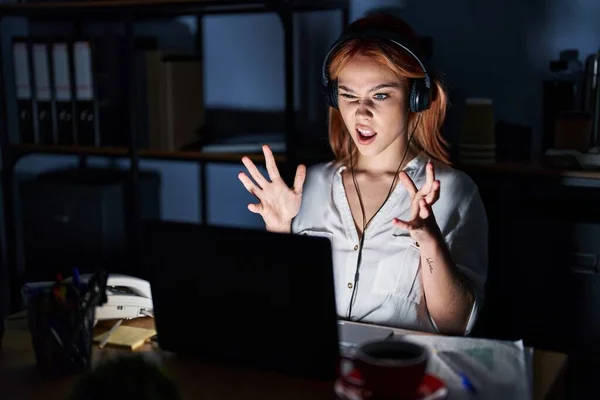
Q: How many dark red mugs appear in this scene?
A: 1